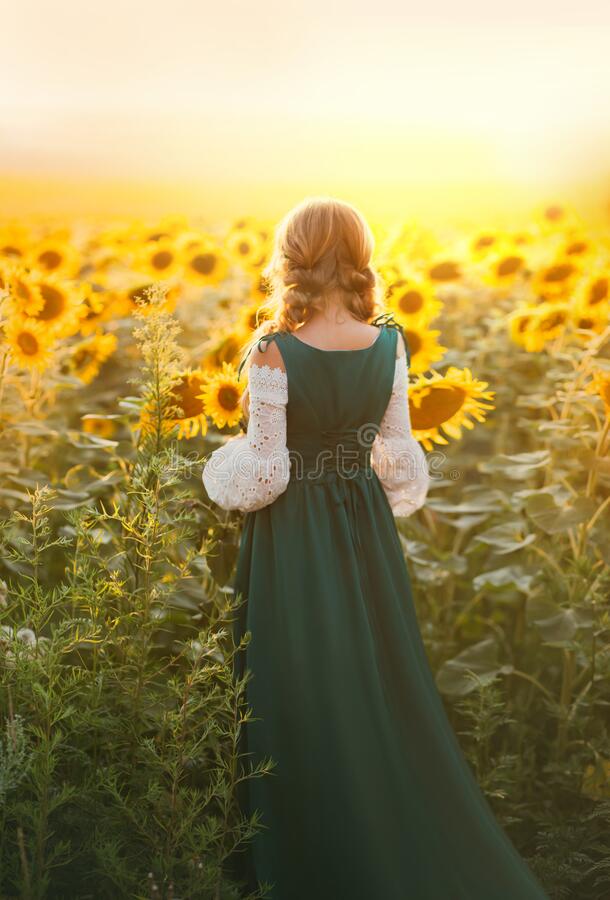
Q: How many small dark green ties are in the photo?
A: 2